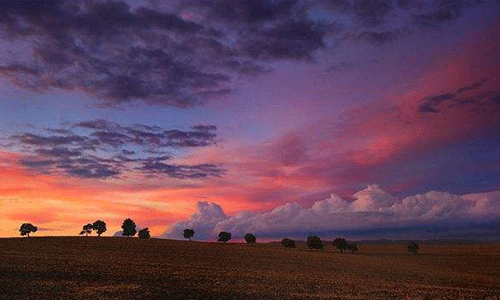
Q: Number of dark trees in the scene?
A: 13